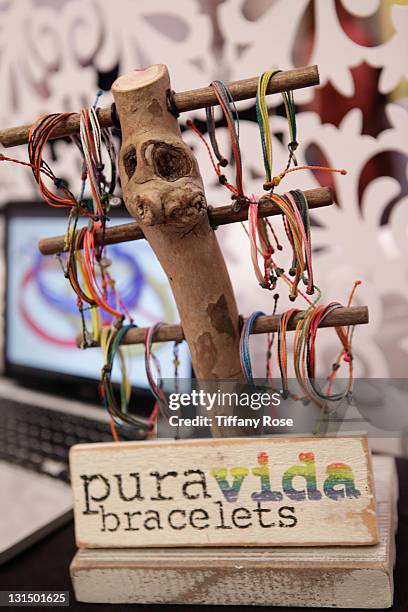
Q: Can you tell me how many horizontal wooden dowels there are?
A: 3